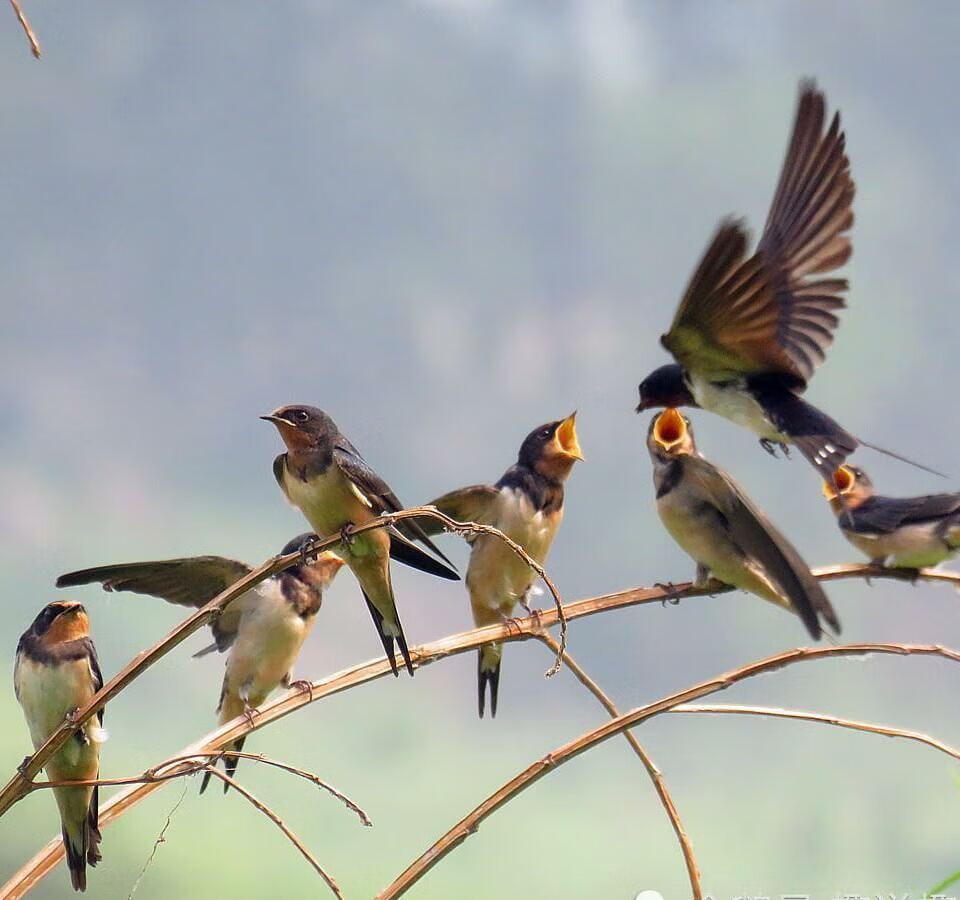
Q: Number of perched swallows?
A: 6